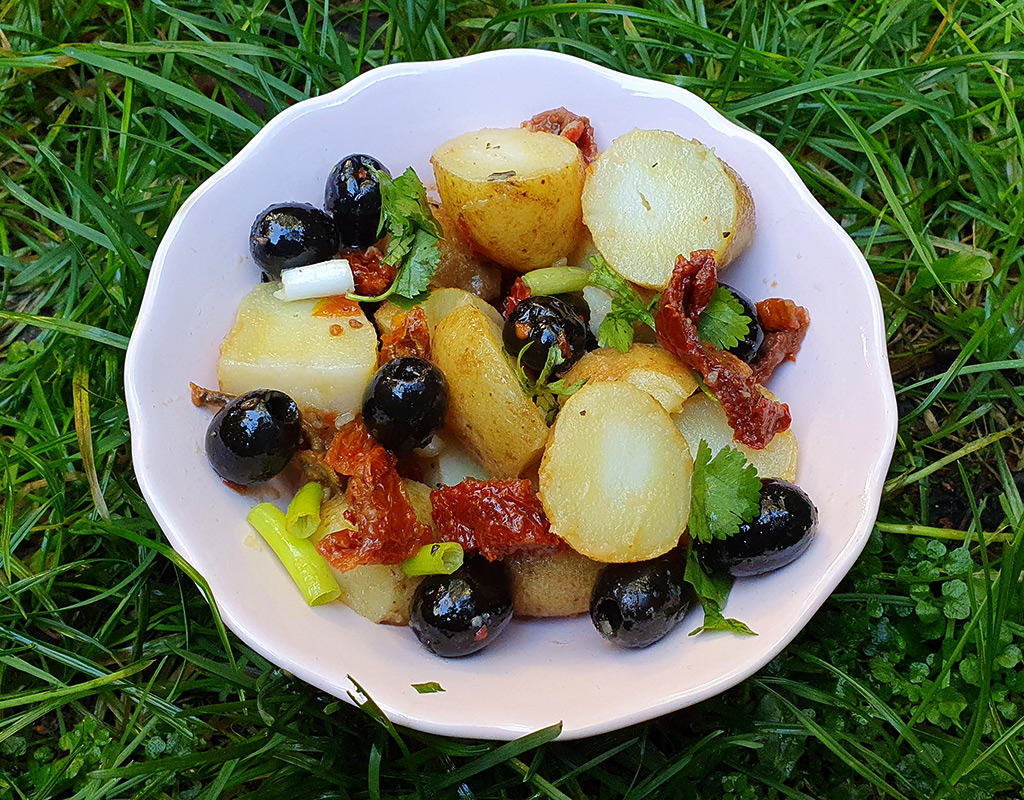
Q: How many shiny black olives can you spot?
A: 9